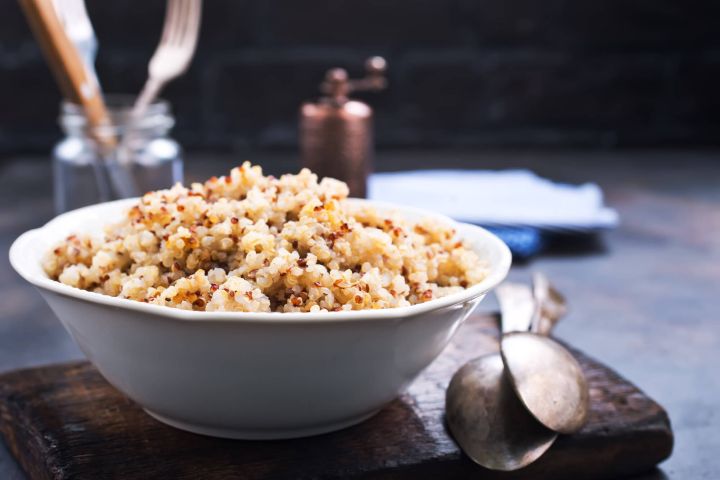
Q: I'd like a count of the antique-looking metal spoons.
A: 2